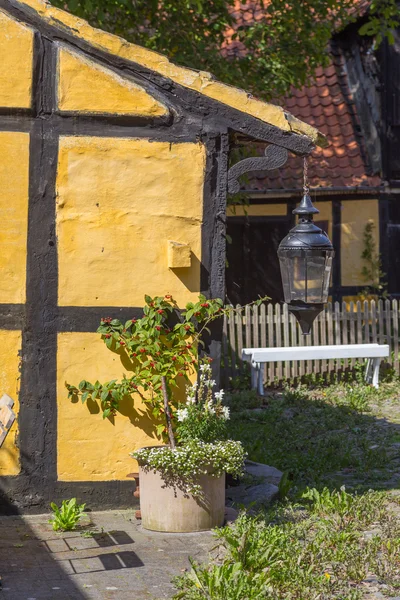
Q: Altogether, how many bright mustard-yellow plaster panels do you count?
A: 6